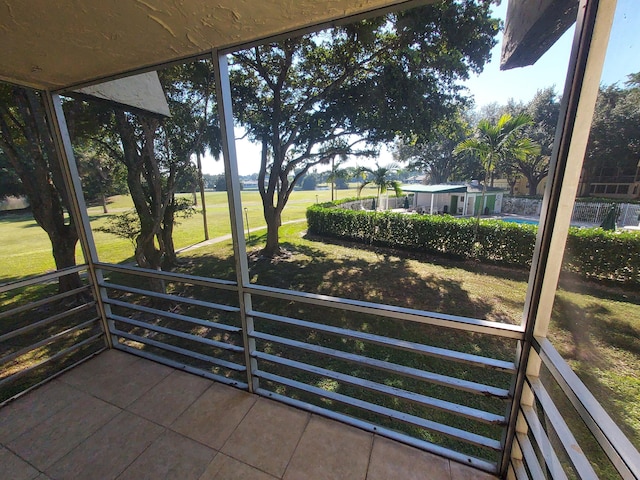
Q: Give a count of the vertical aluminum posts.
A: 3